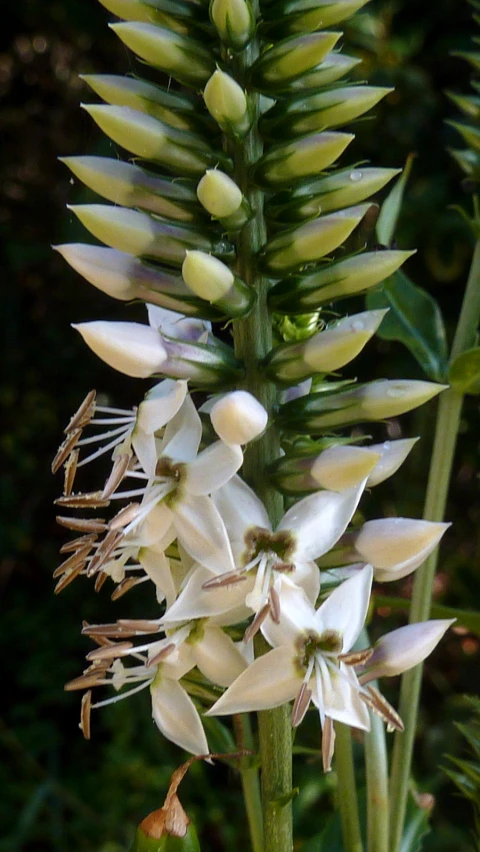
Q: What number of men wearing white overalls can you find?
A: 0